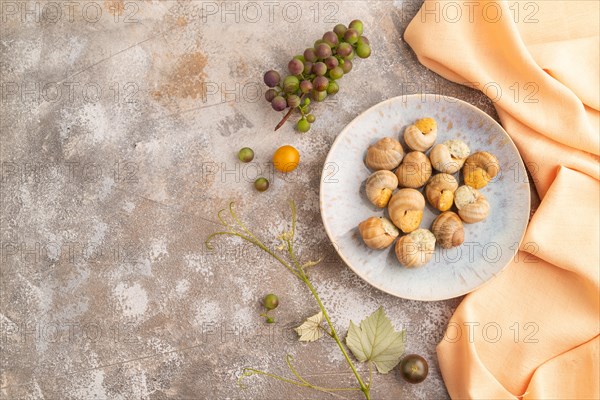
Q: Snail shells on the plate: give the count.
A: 12